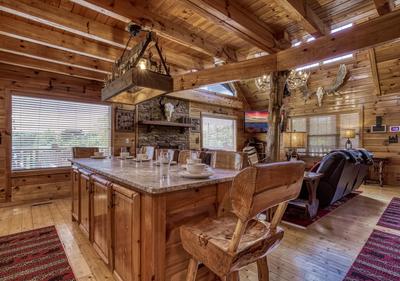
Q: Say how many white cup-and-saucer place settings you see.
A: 6